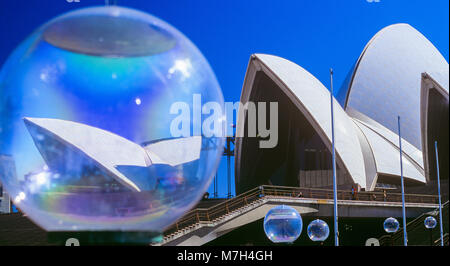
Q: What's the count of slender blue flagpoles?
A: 3